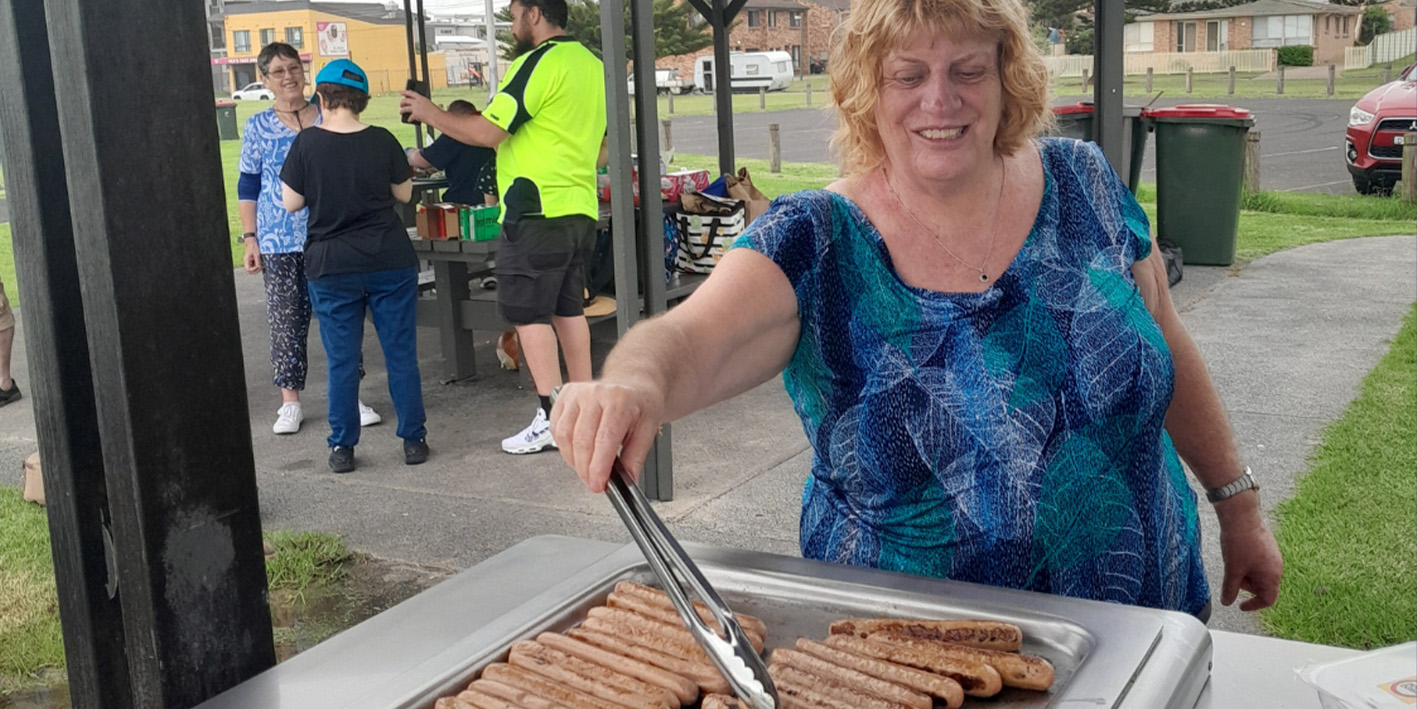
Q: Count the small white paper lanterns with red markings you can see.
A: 0